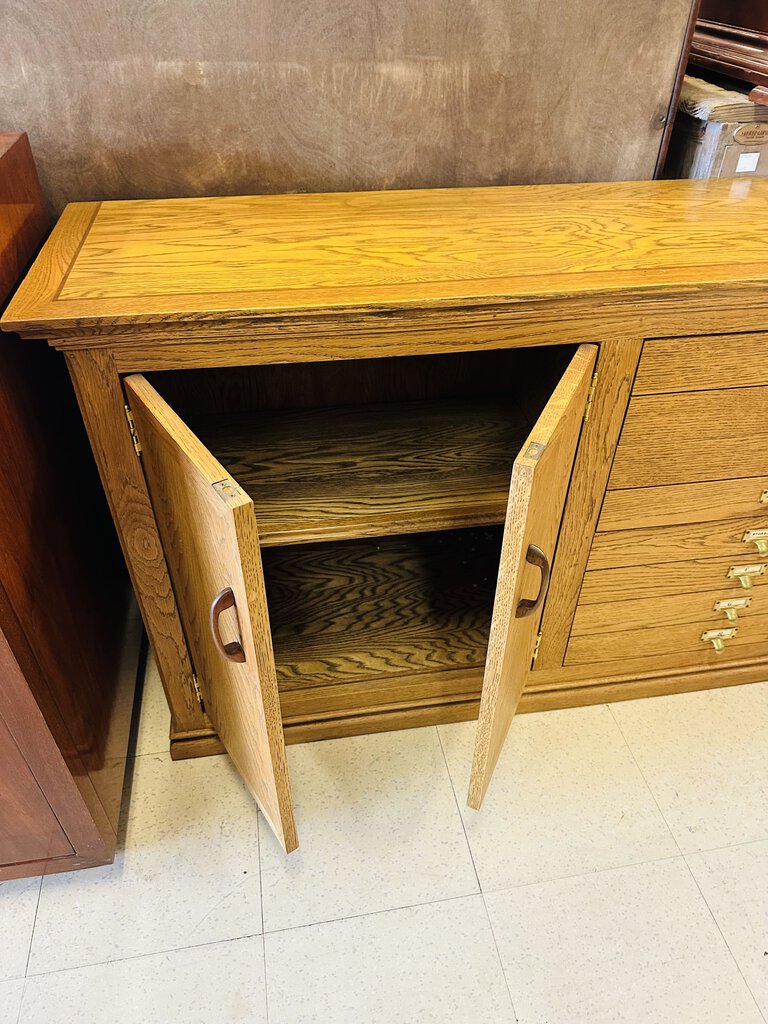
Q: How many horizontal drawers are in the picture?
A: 7